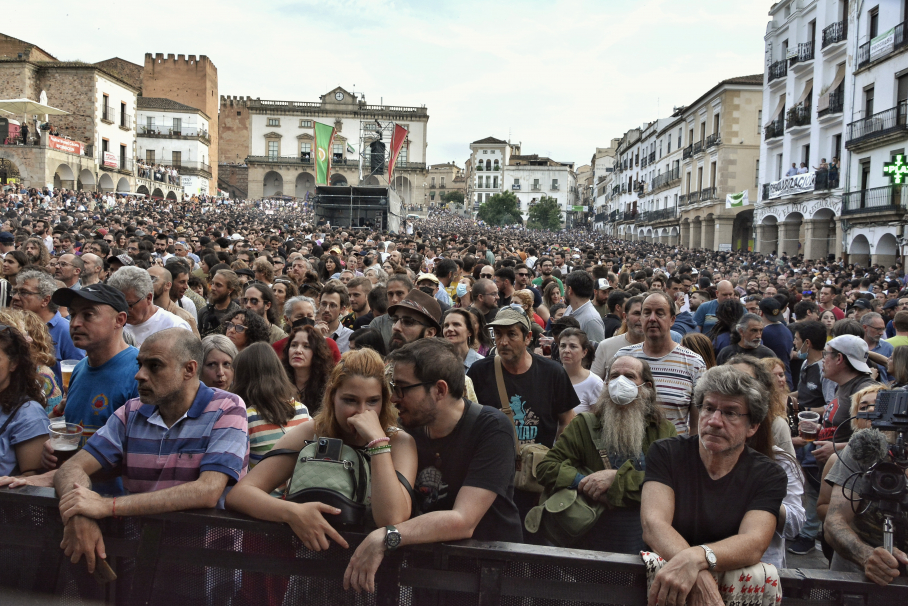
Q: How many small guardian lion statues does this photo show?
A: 0